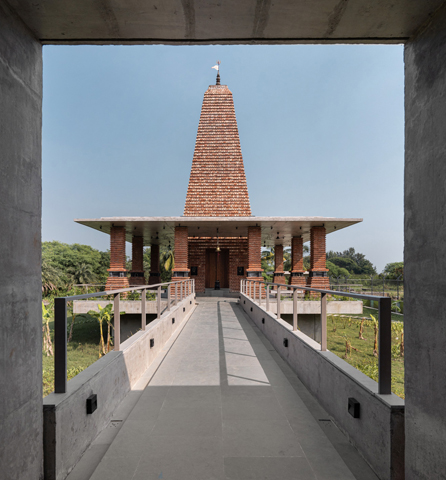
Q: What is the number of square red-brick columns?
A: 8